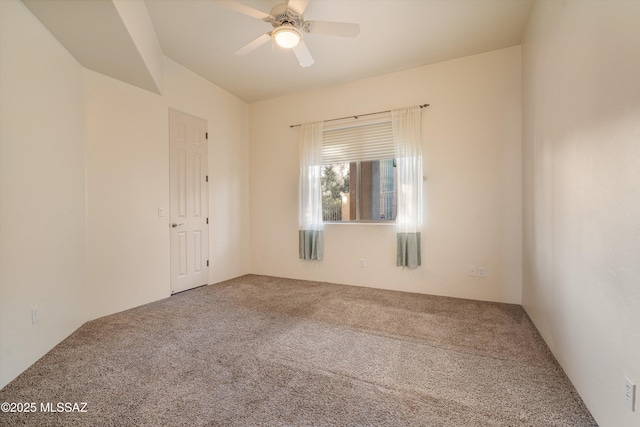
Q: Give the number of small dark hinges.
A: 4